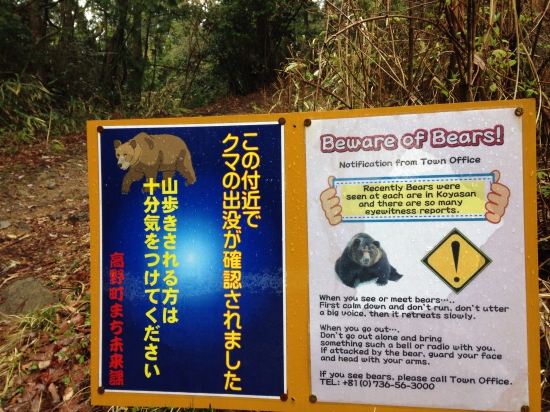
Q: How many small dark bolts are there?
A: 8